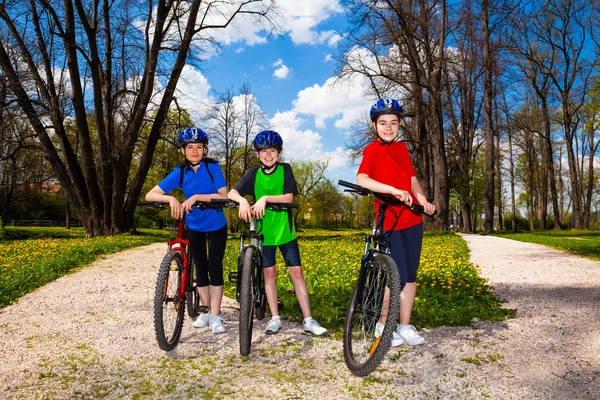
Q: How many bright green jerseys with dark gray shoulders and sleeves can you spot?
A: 1